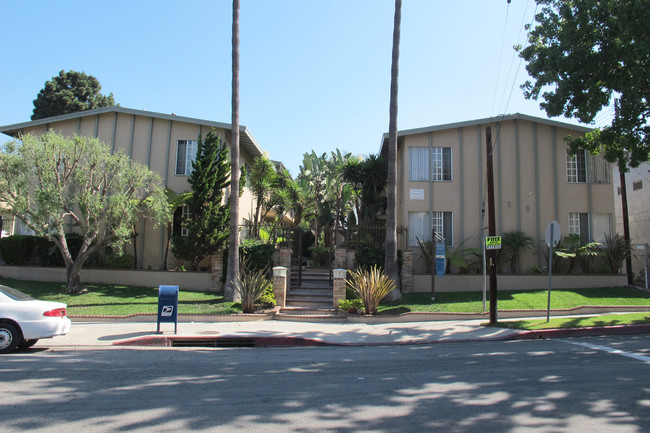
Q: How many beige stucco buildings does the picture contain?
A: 2